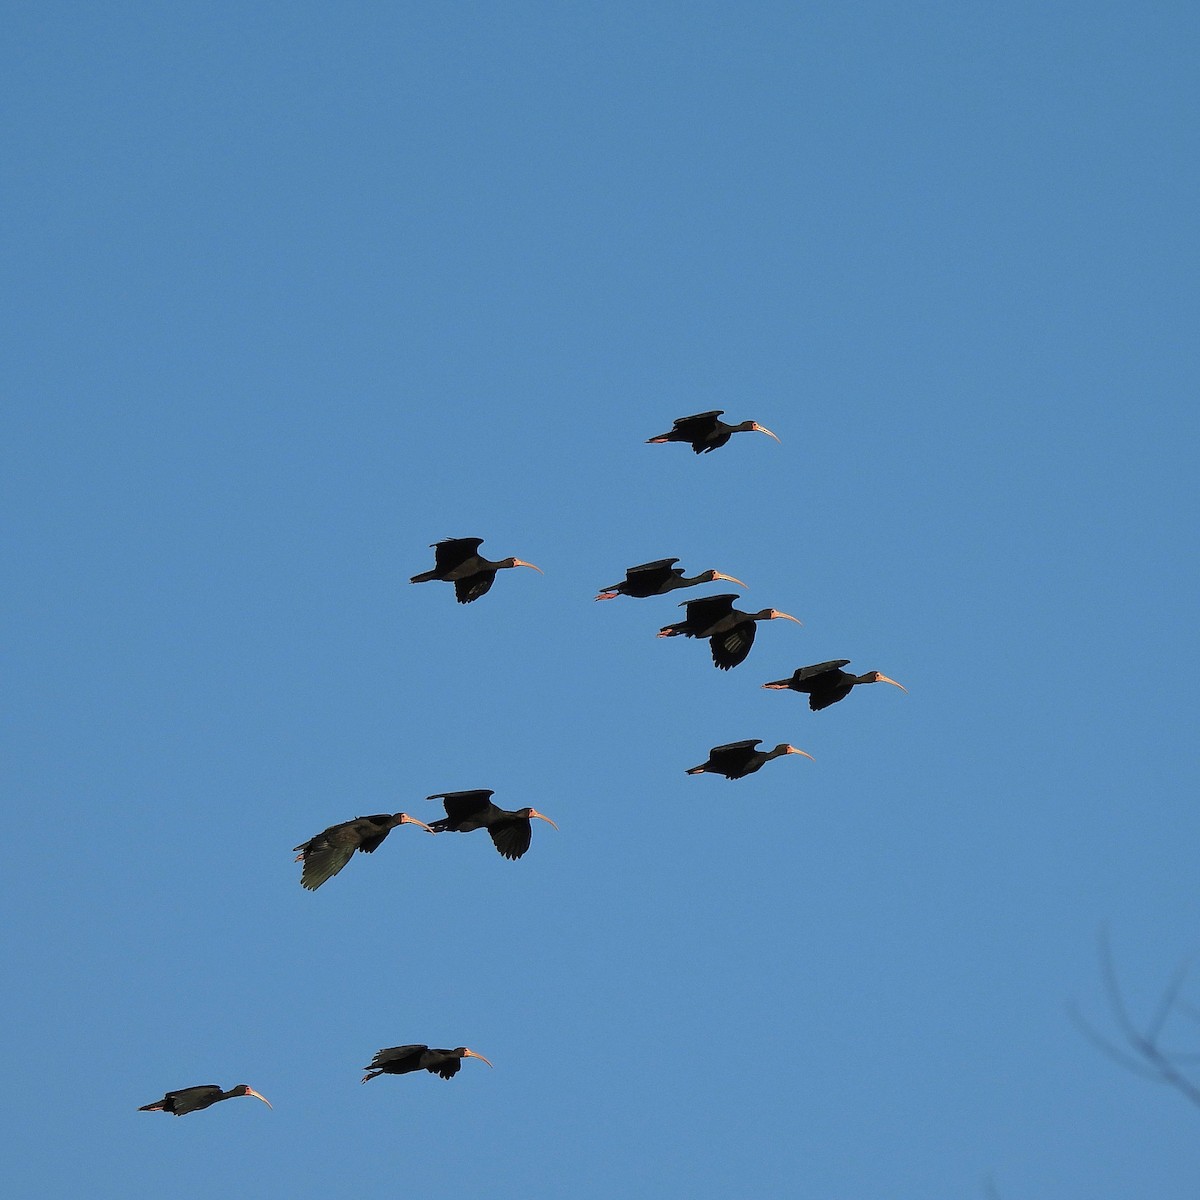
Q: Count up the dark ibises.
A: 10